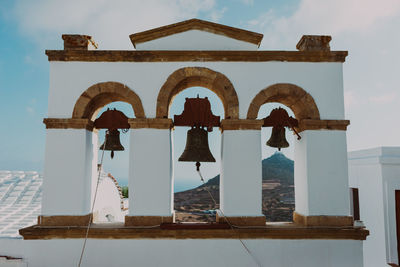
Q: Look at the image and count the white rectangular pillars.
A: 4